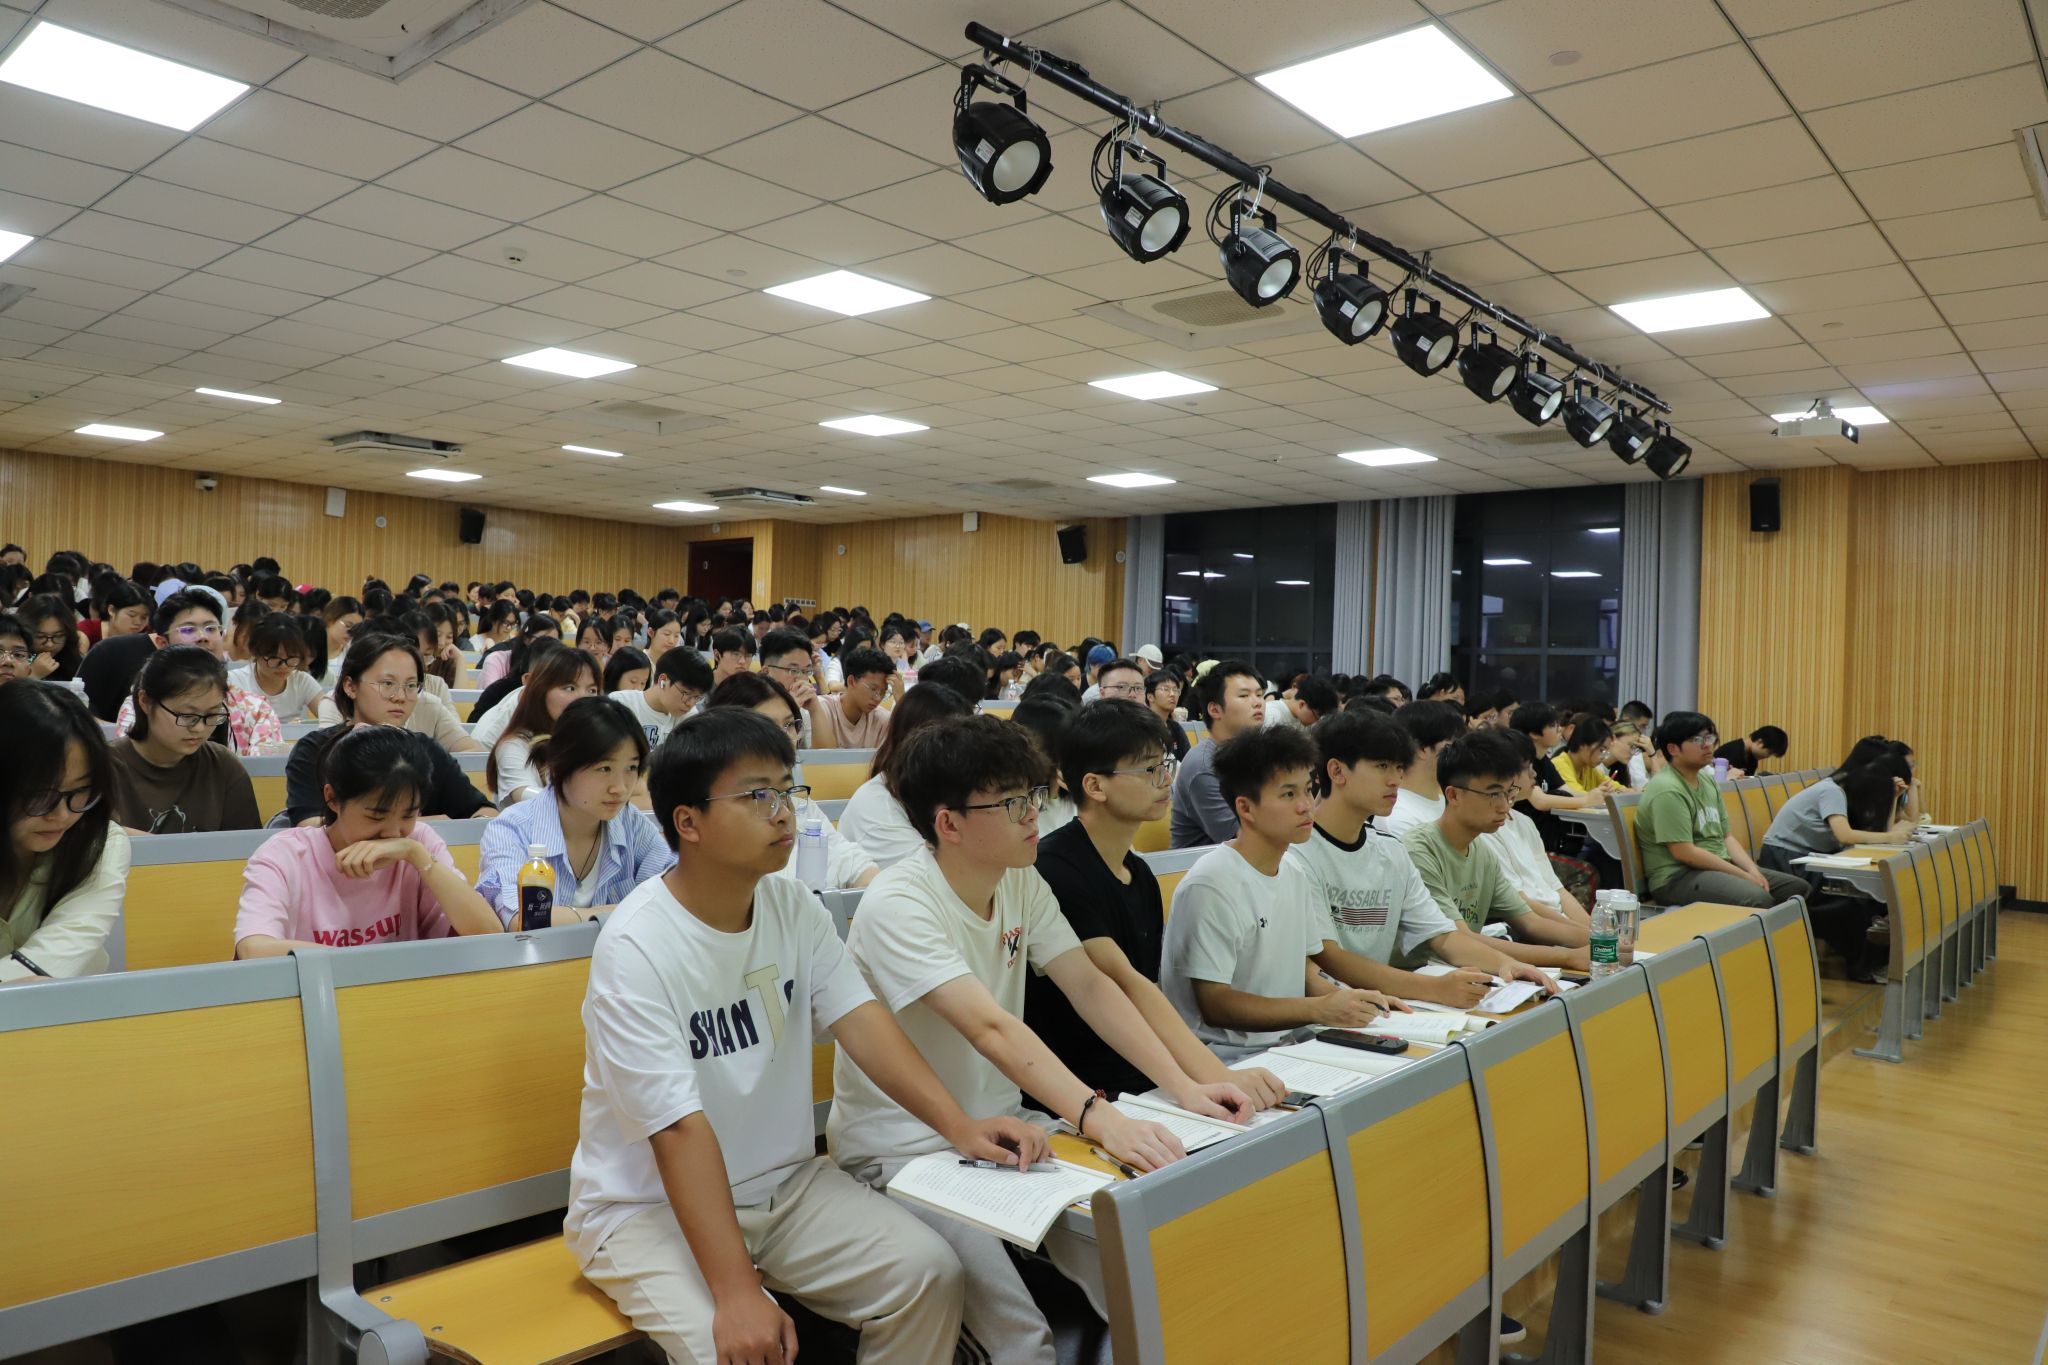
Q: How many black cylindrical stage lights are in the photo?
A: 10